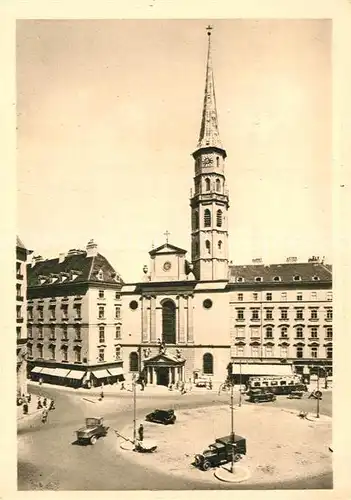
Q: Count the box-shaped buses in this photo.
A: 1